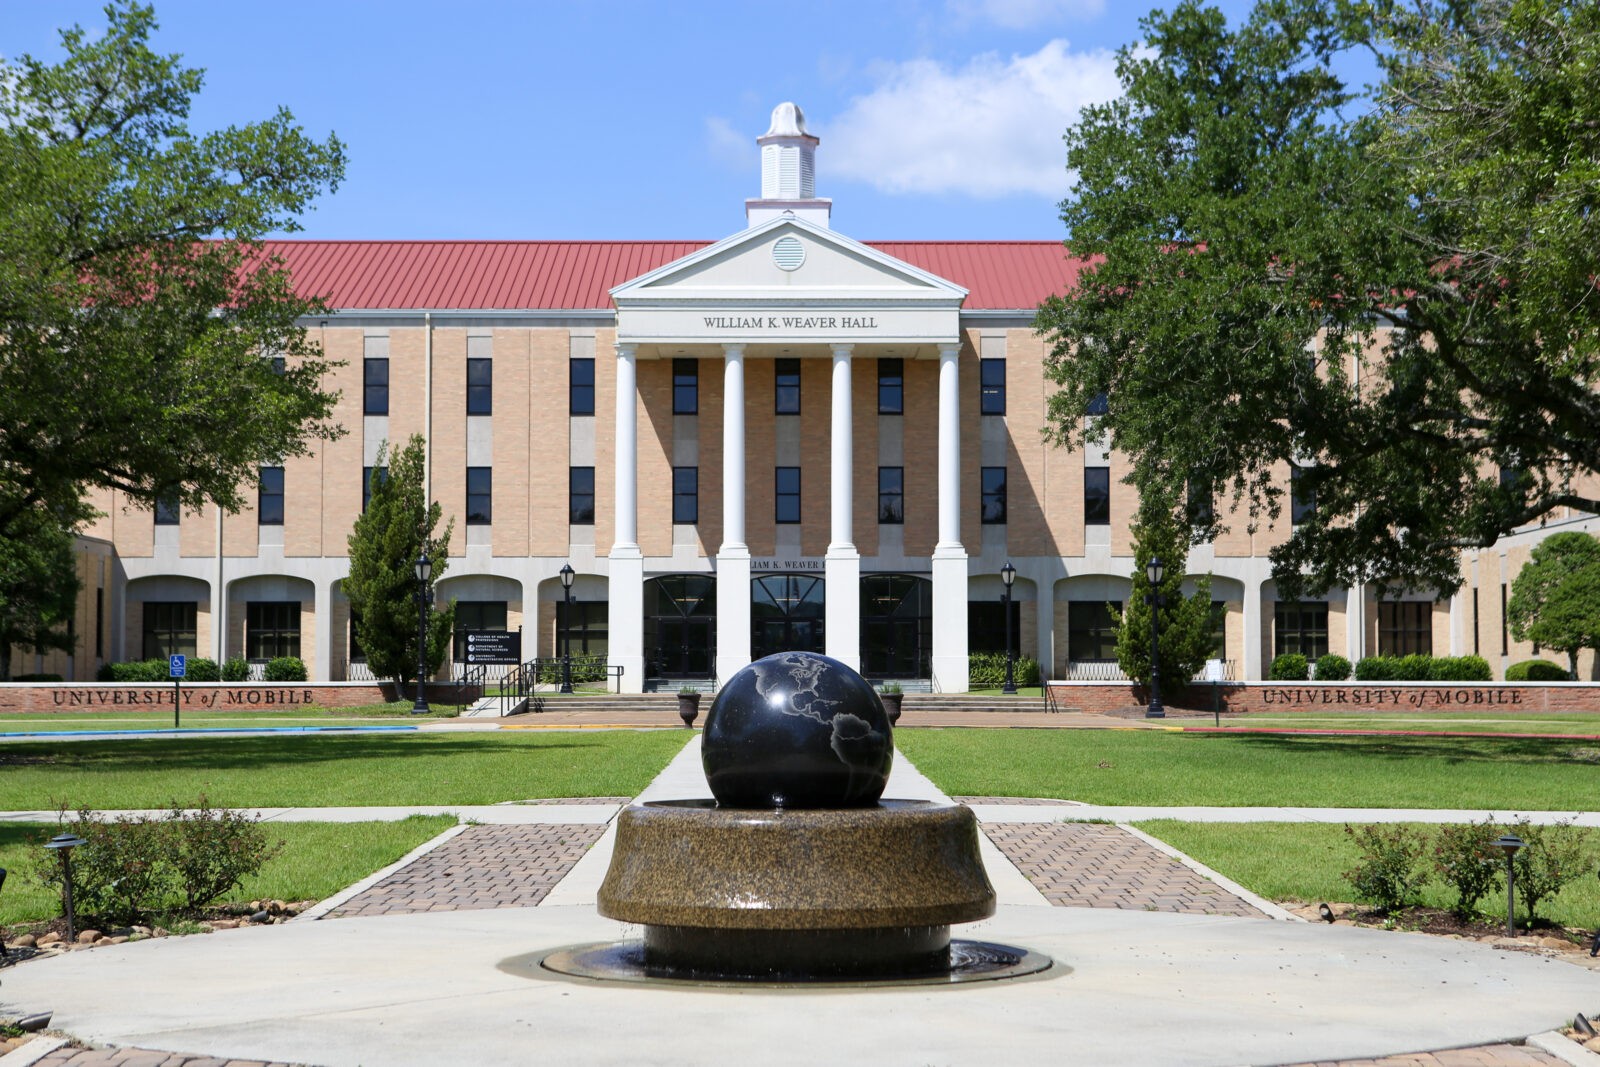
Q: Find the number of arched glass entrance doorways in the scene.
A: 3